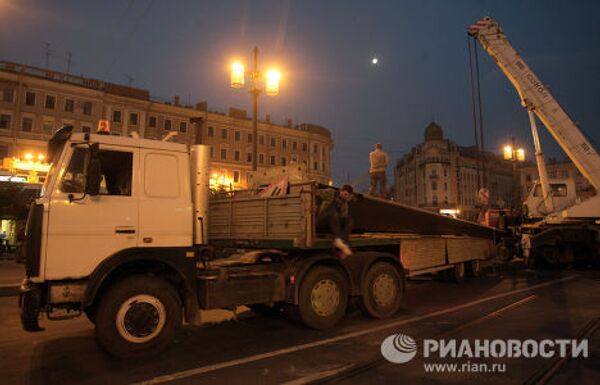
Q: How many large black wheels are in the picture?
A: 3